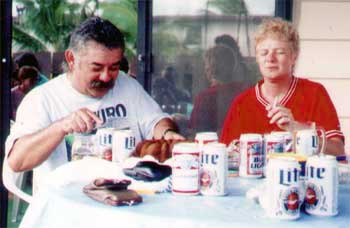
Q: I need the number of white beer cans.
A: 11